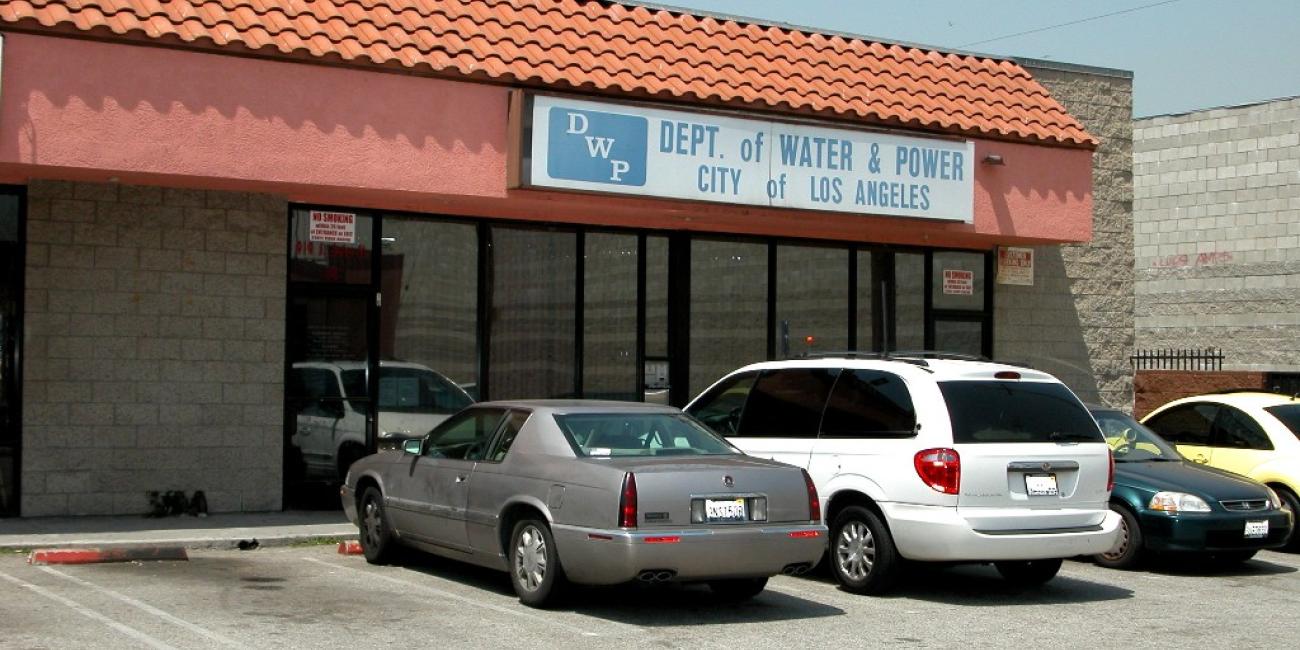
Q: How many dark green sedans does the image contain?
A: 1